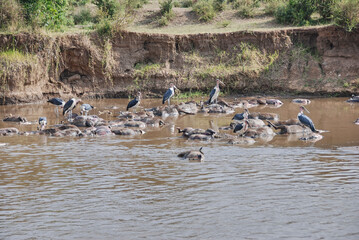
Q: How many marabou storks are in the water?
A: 10